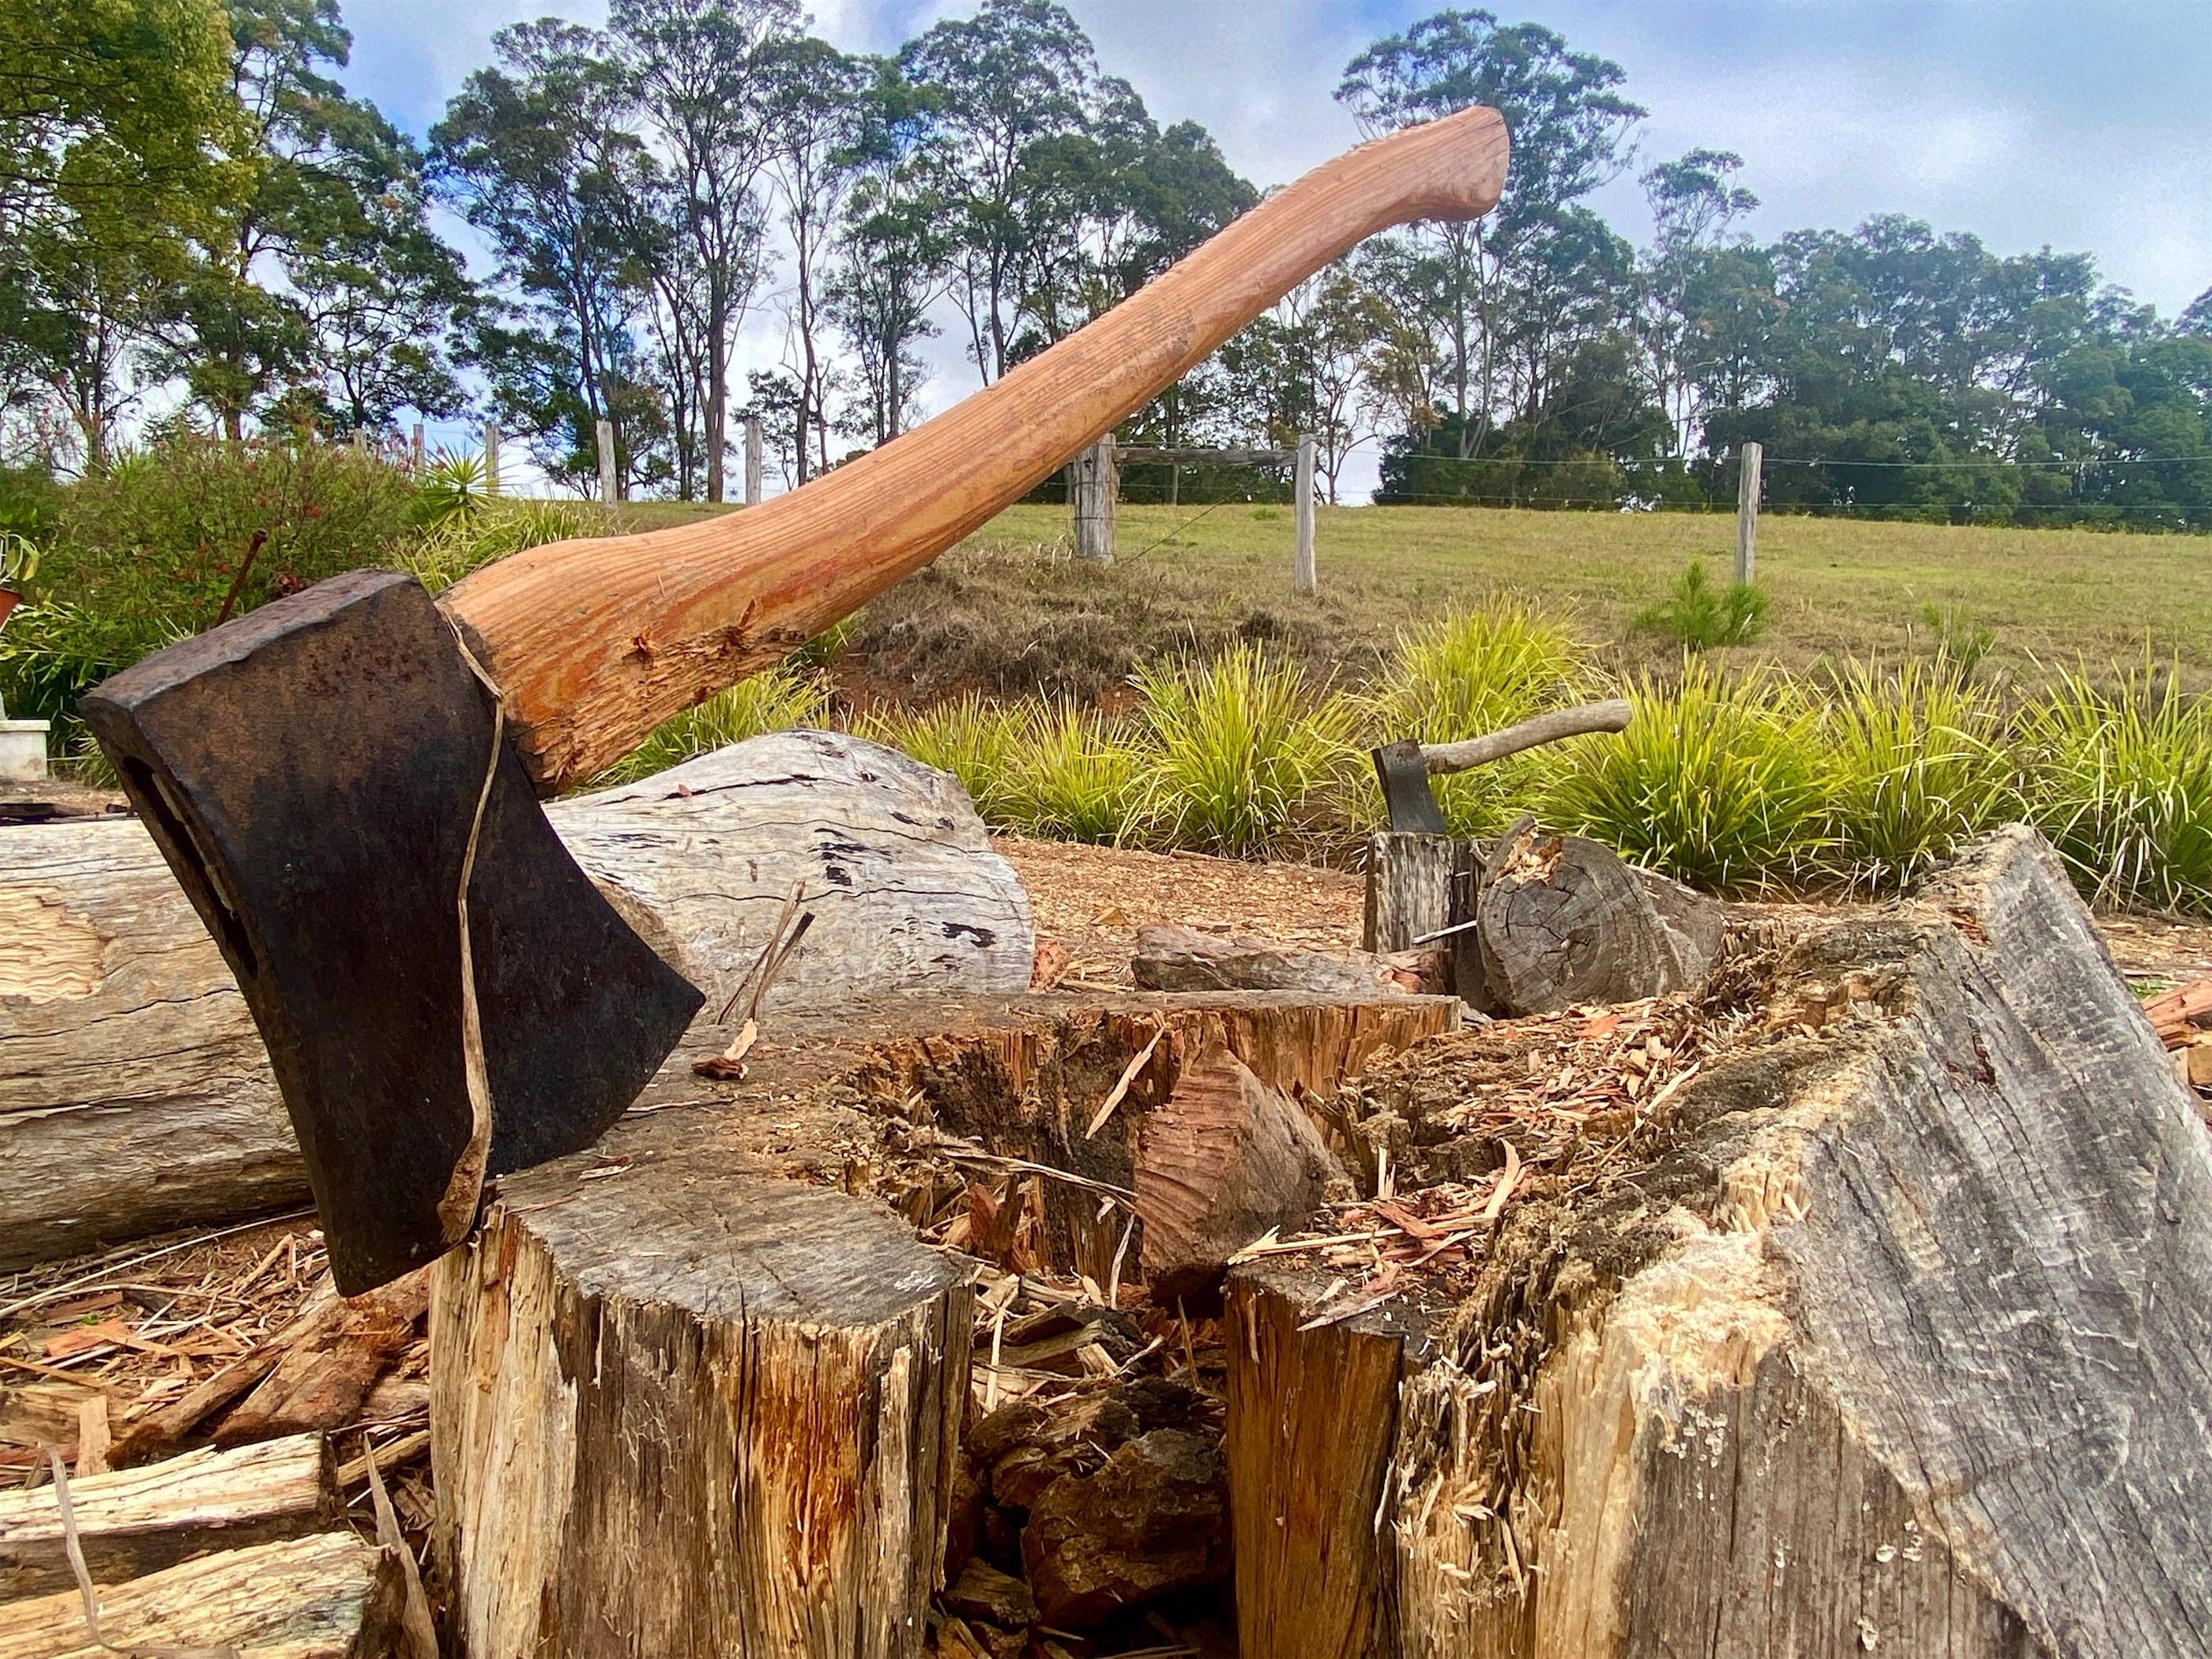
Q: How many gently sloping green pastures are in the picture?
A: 1